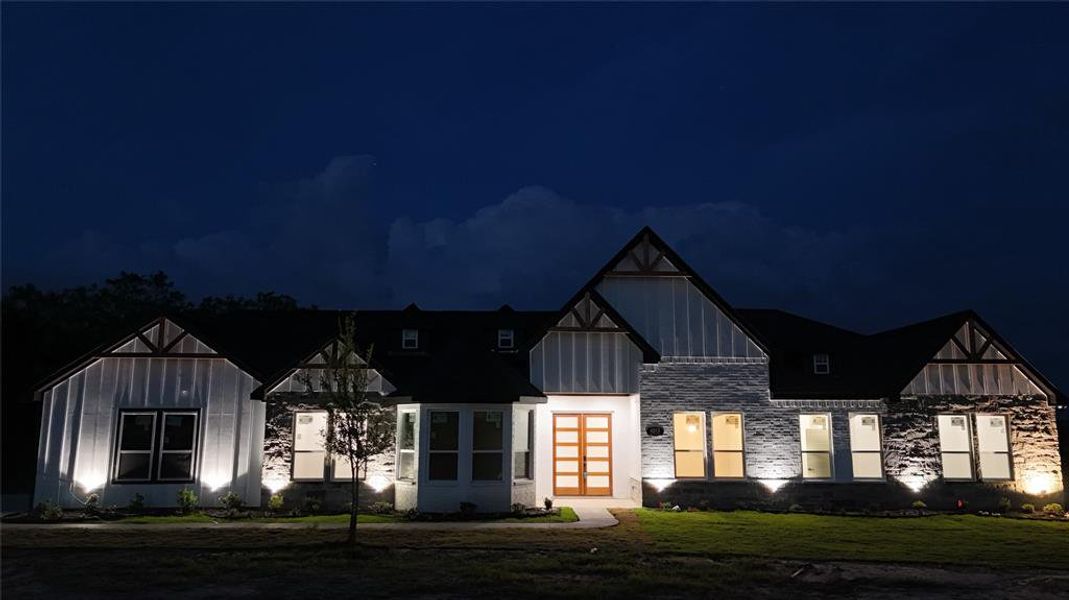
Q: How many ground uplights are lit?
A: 8